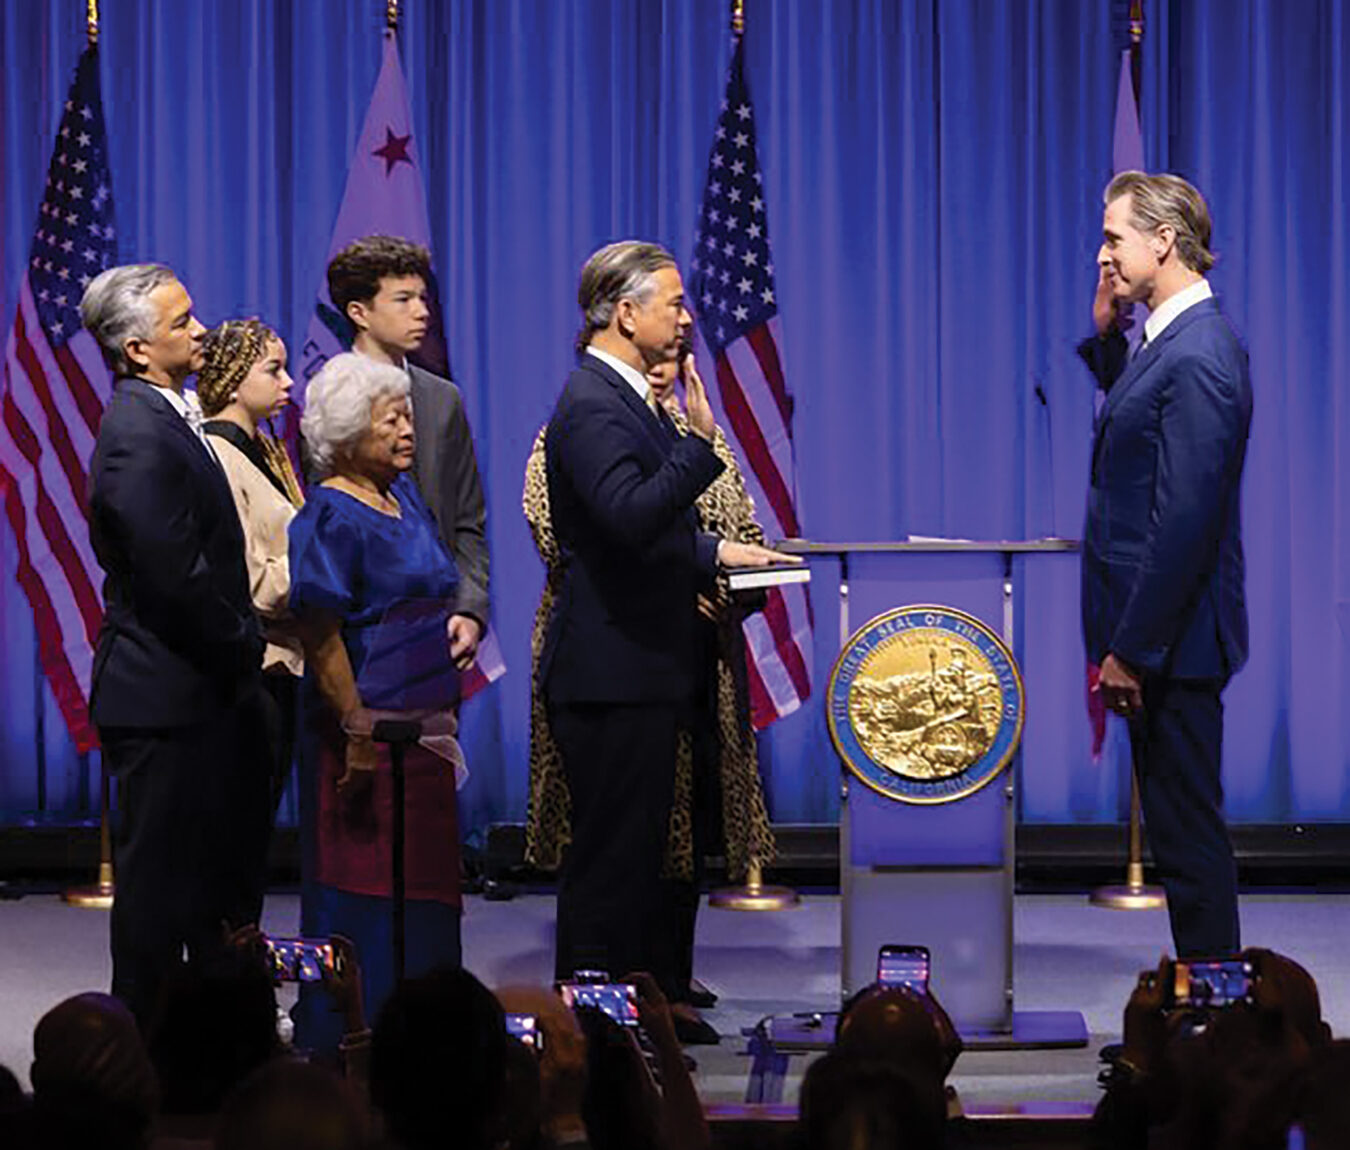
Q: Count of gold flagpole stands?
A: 3